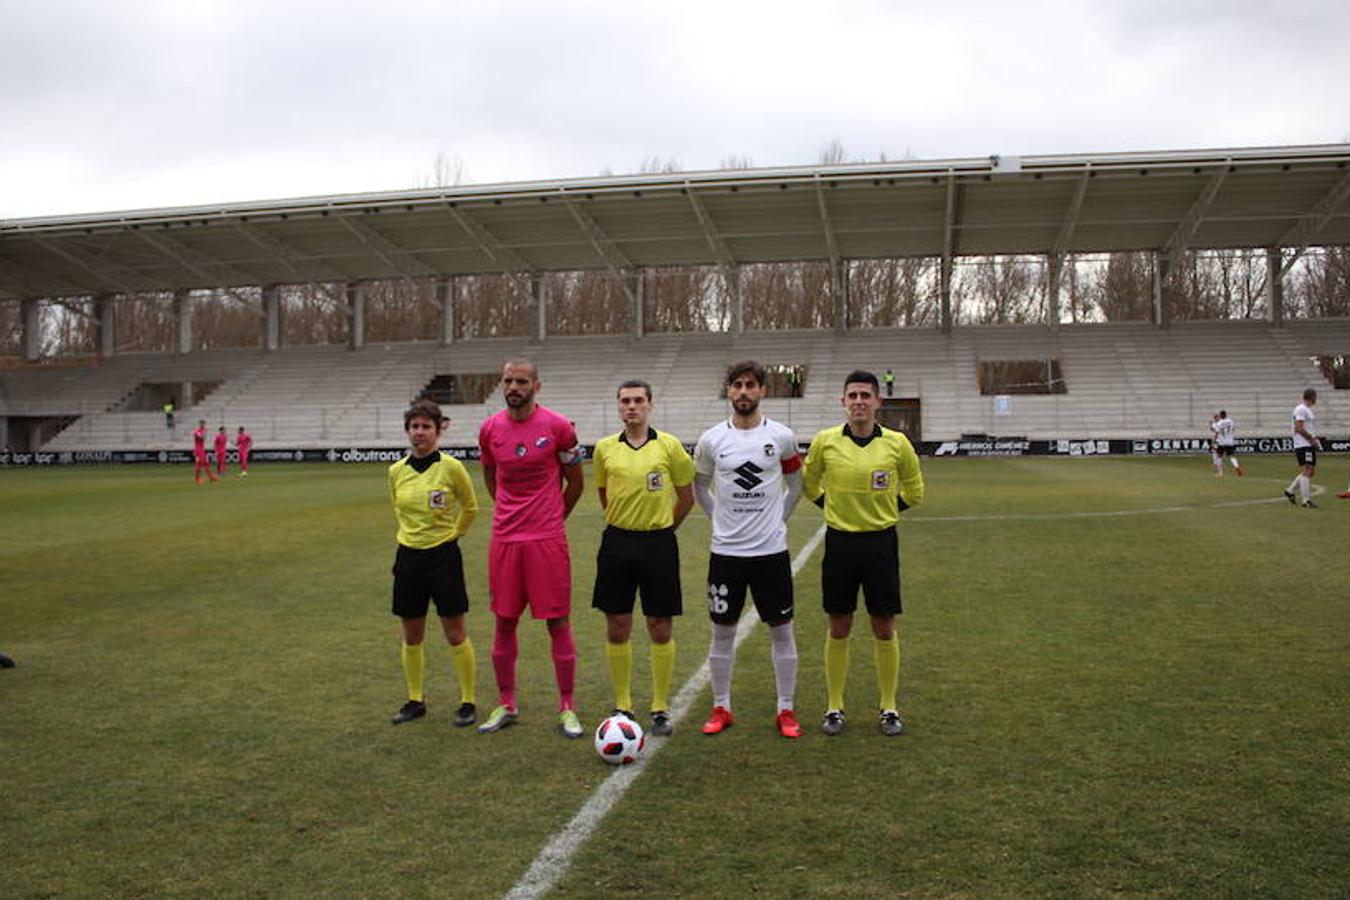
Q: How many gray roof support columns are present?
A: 14